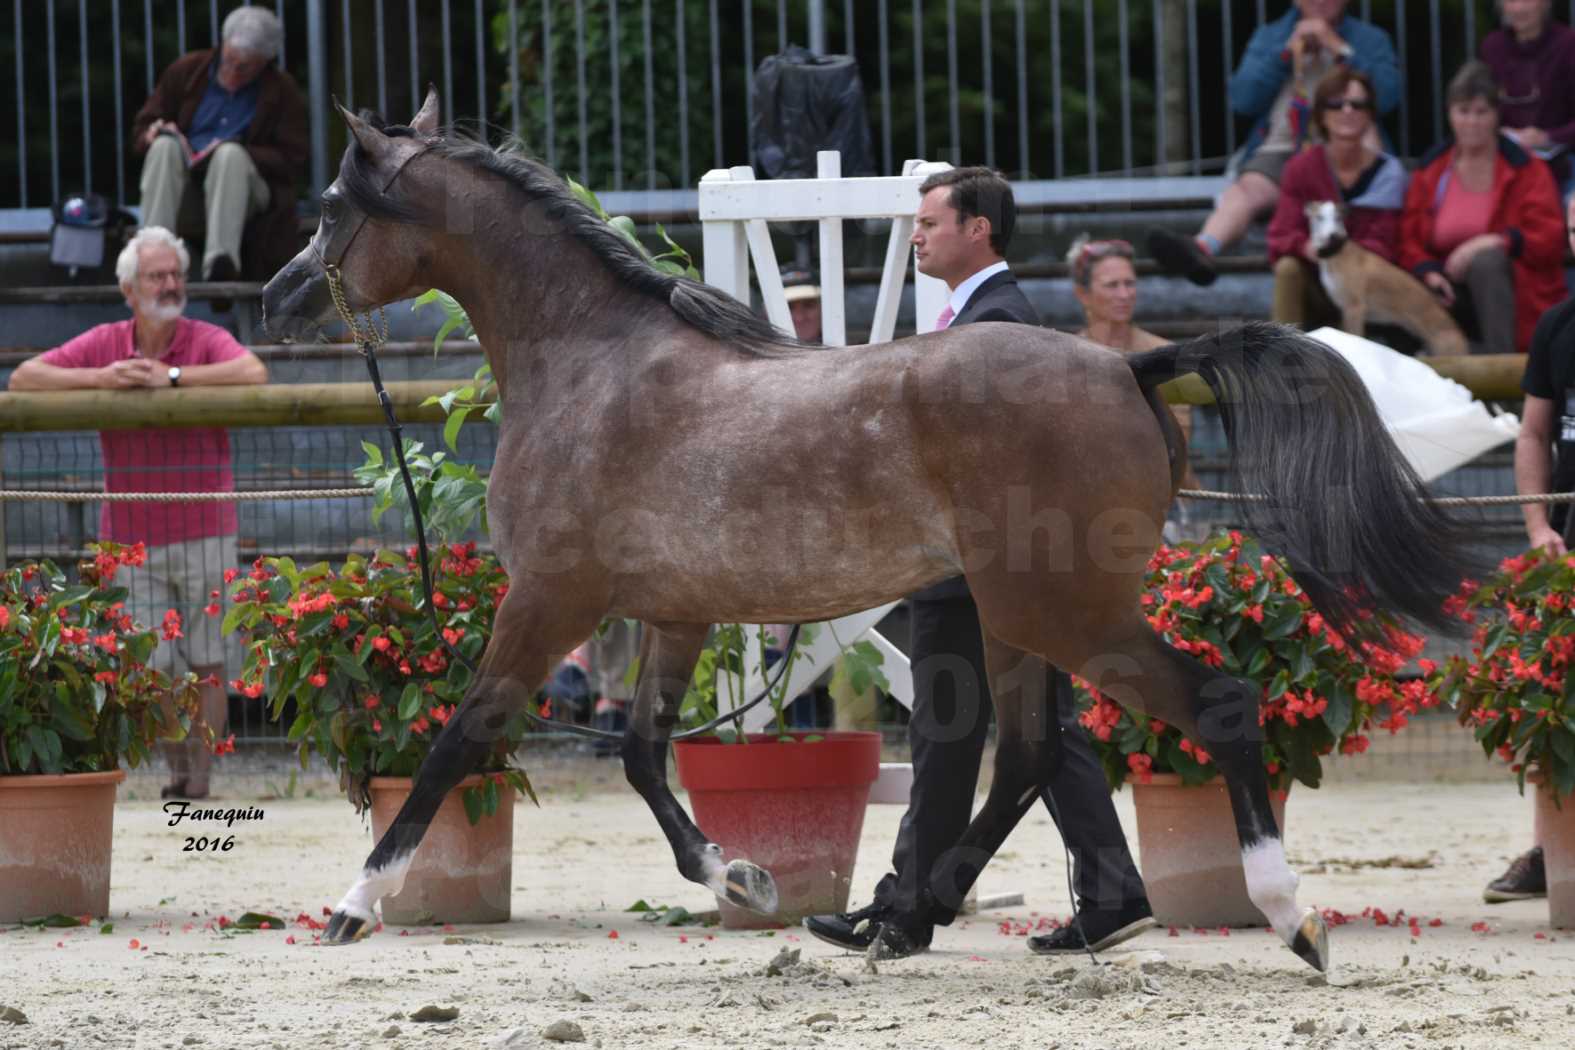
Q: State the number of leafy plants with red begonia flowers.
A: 4